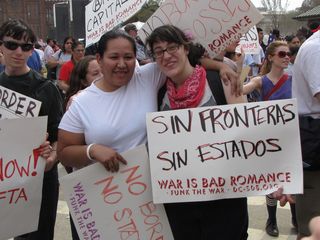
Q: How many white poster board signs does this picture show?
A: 7